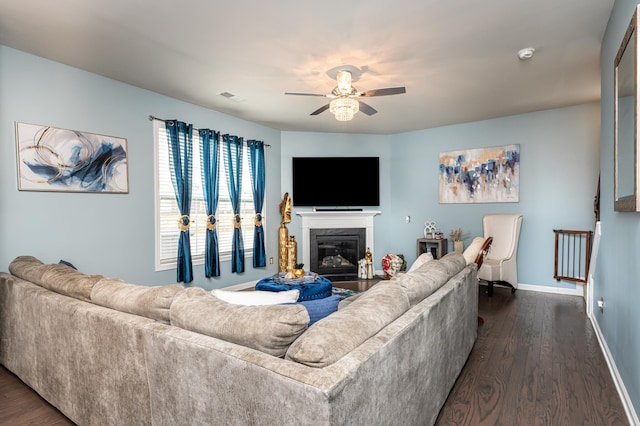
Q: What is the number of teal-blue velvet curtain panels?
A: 4